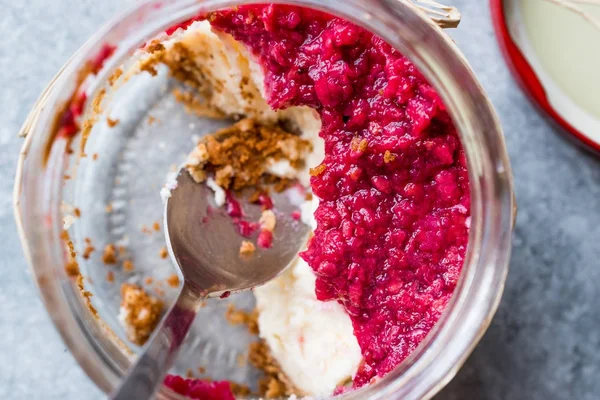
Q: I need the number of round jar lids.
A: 1